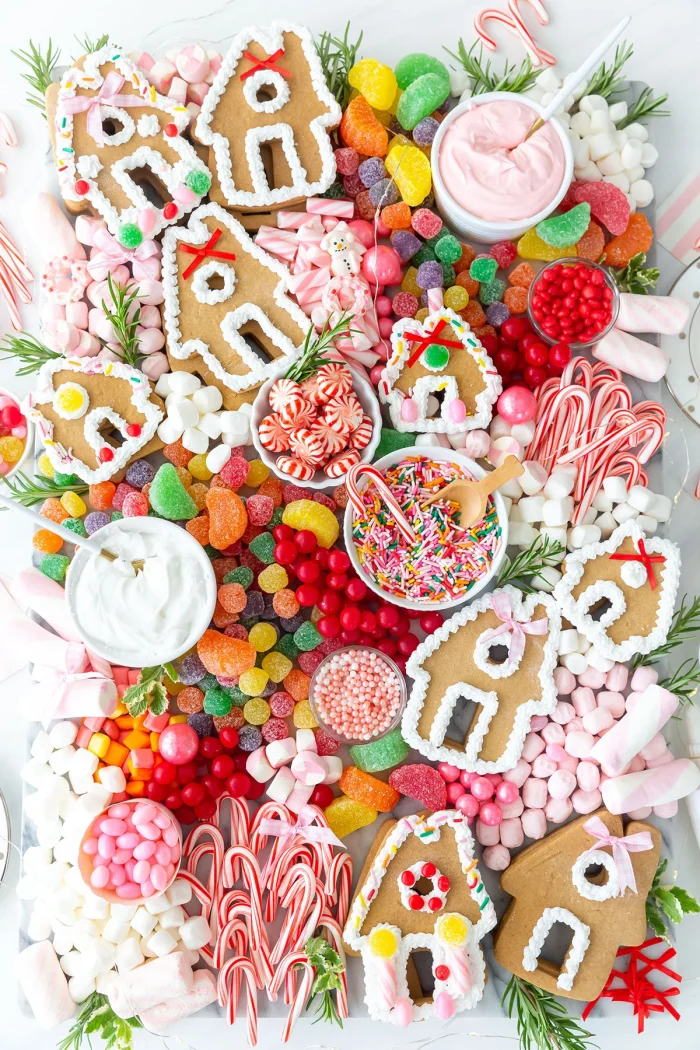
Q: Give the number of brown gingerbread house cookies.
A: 9